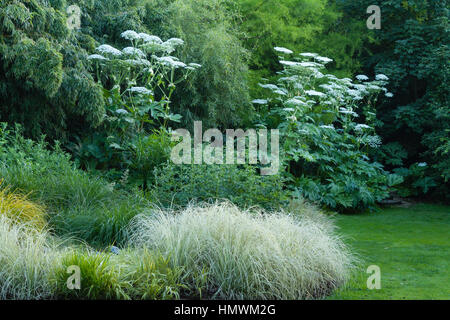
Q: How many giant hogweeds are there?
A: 2